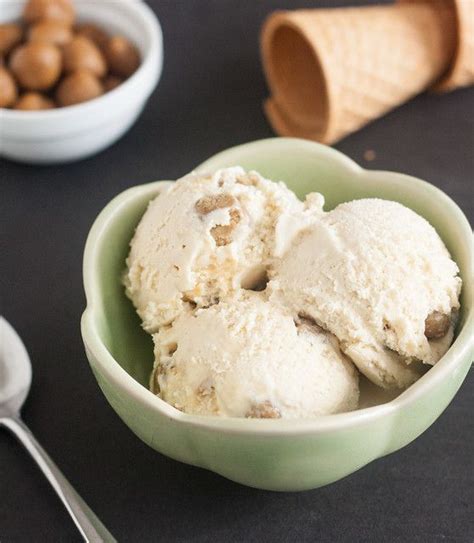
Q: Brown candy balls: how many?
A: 11